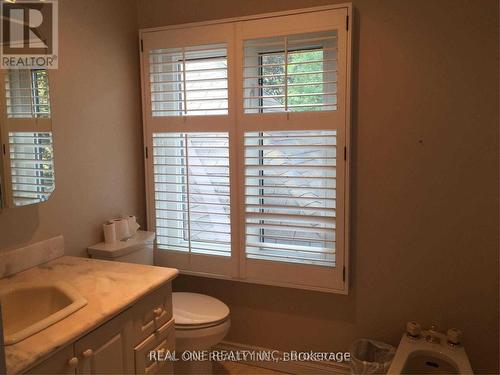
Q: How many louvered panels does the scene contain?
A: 4